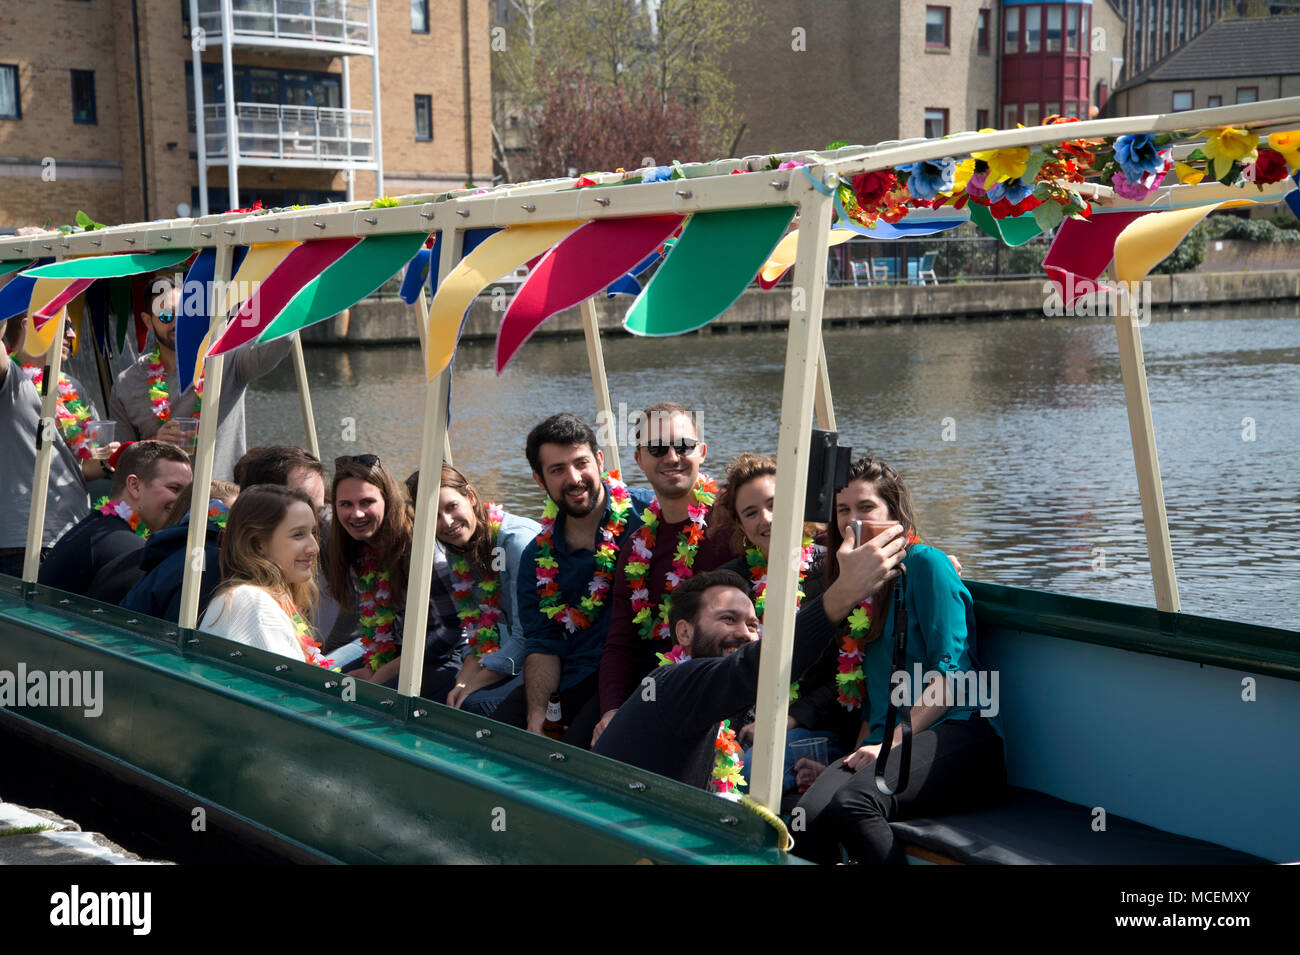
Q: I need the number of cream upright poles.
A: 9